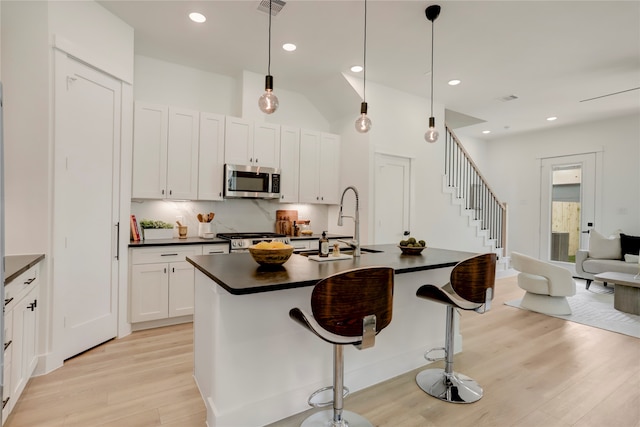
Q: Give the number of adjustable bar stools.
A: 2